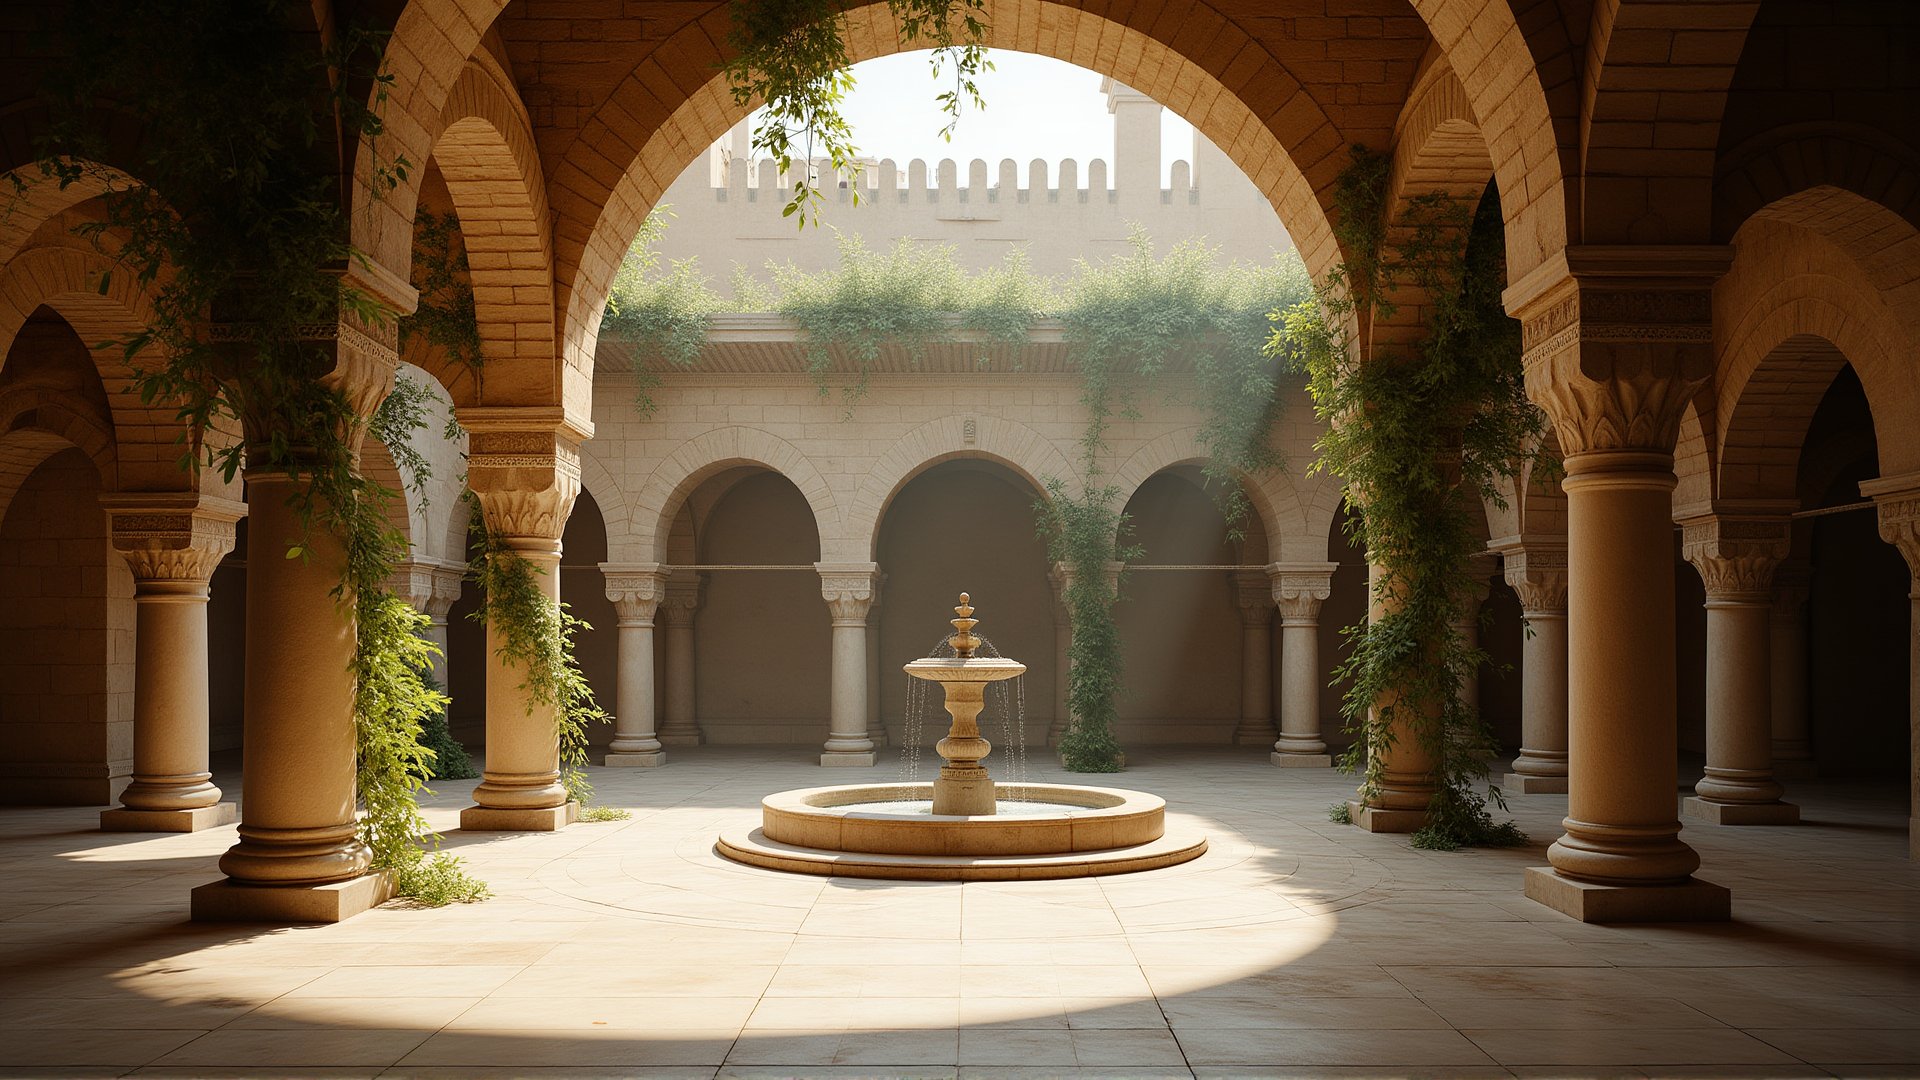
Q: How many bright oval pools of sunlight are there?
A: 1